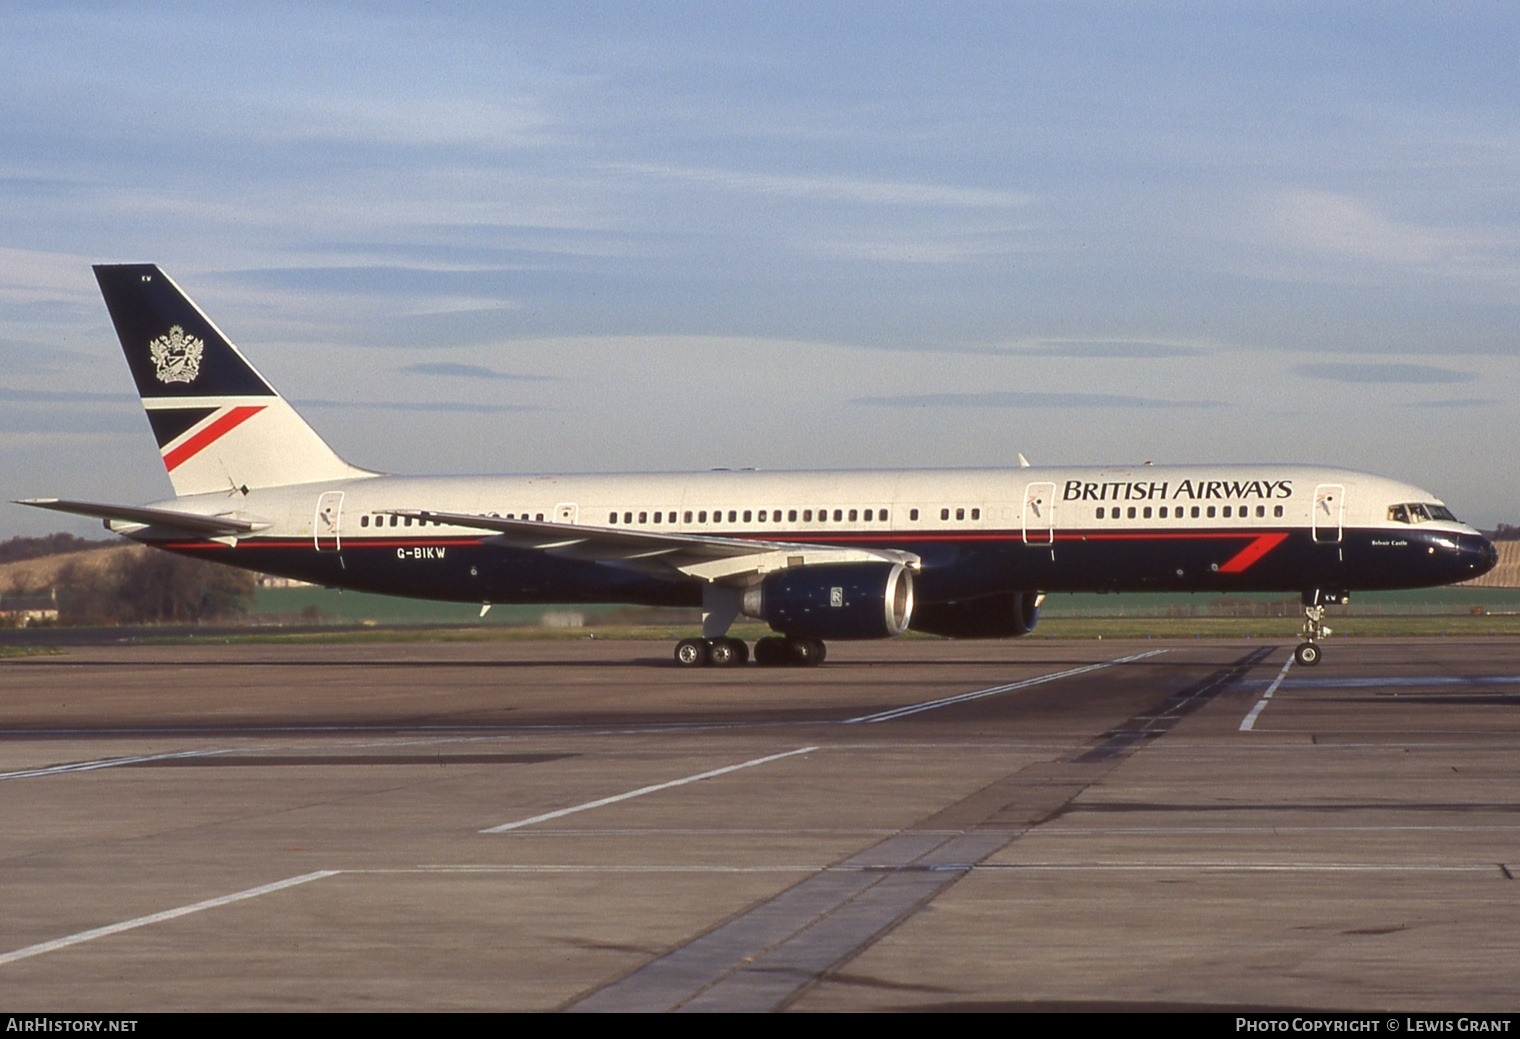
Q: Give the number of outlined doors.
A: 4